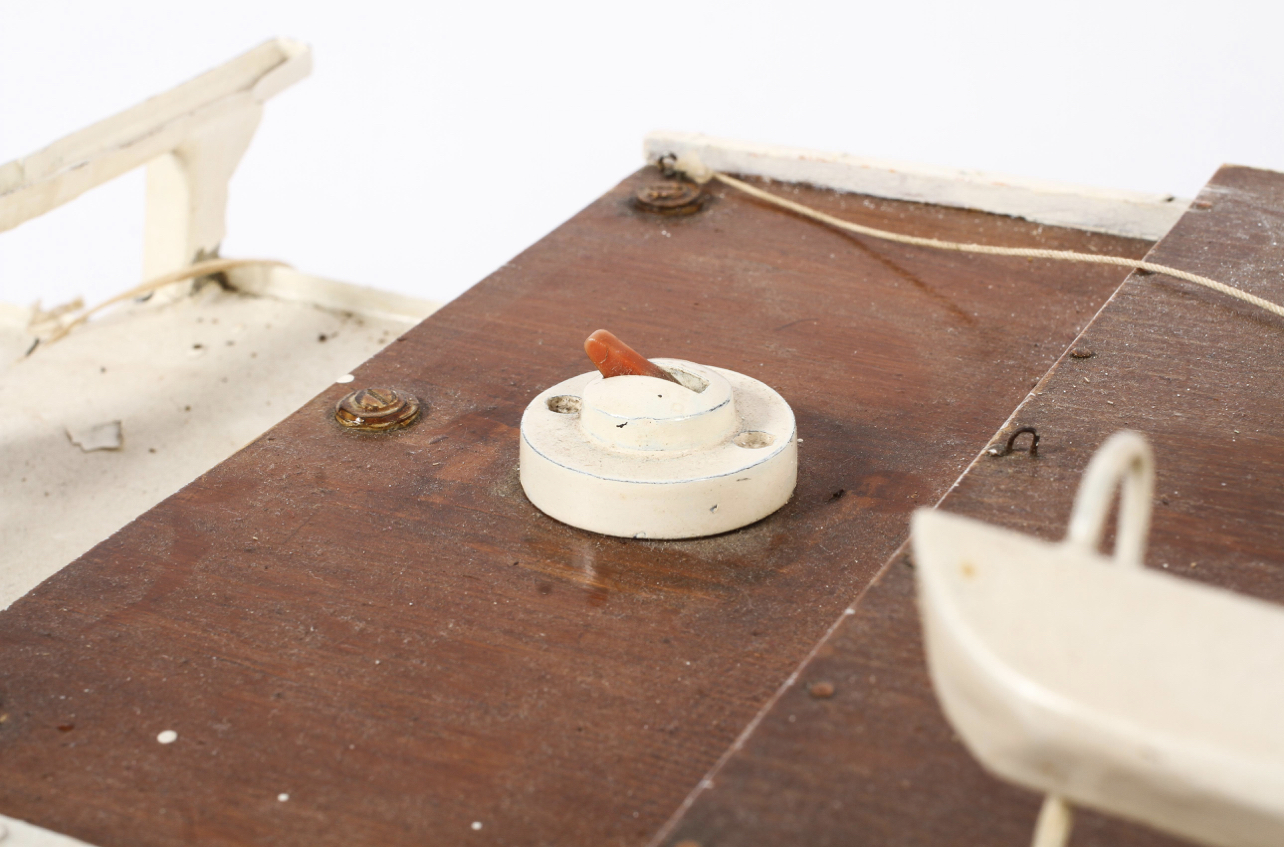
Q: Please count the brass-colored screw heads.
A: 2